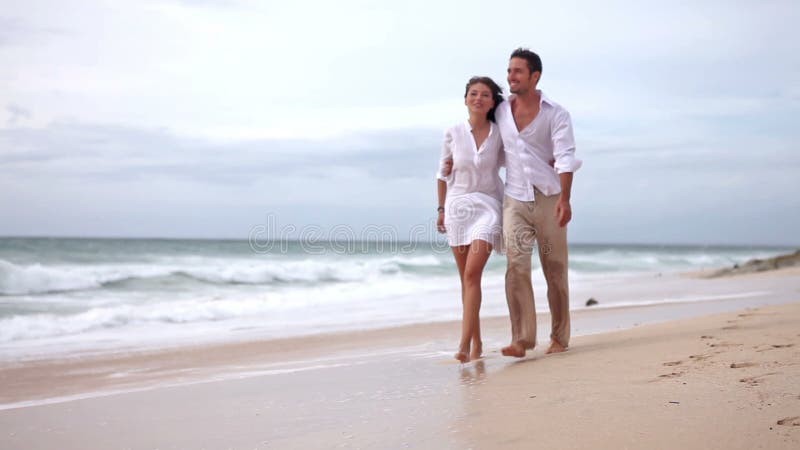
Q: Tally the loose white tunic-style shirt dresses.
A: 1